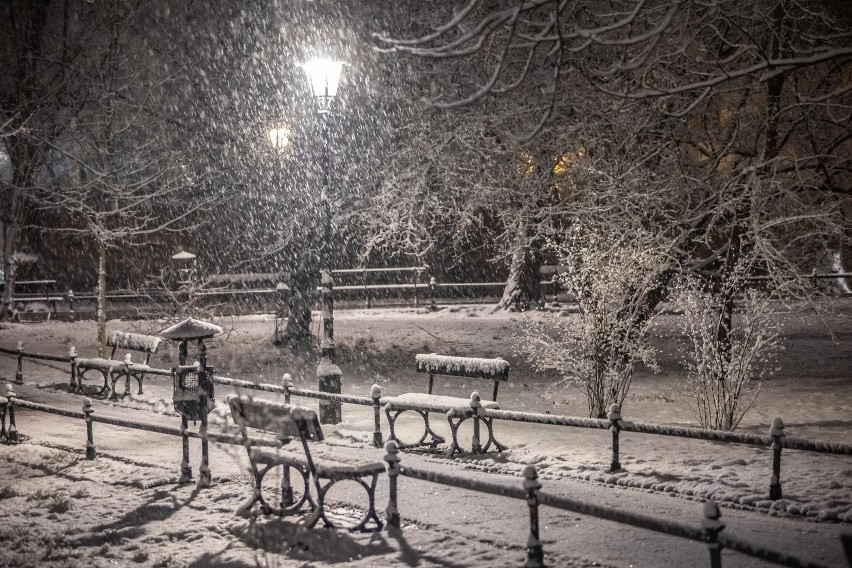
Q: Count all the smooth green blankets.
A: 0